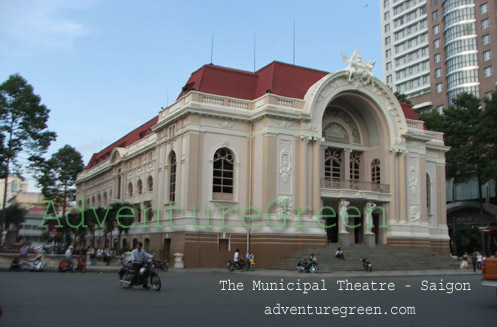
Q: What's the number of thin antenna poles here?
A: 3